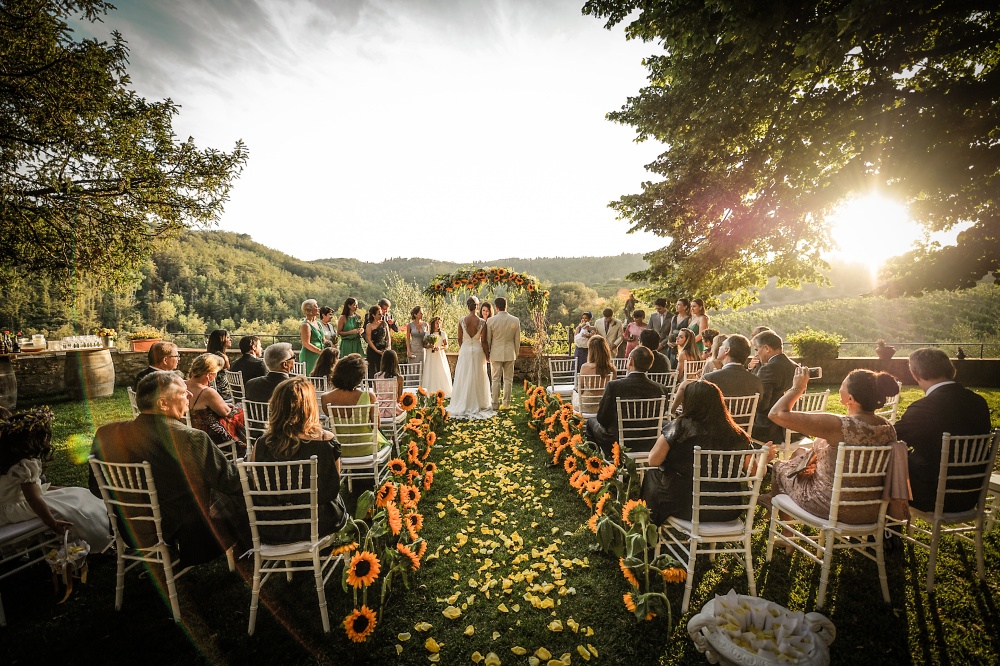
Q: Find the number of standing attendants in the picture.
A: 13